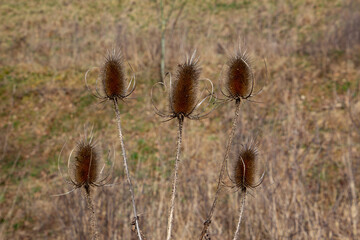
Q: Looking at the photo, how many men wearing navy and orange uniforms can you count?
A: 0